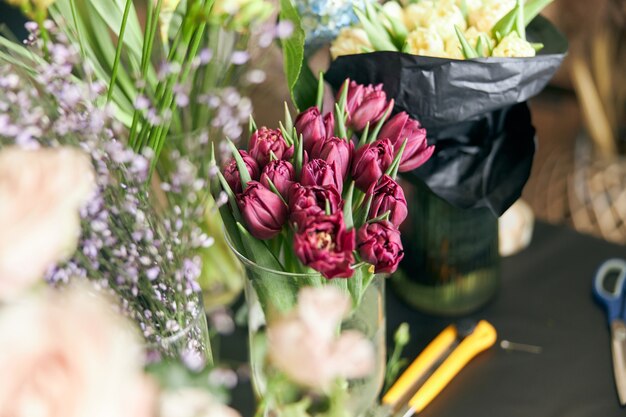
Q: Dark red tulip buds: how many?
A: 14